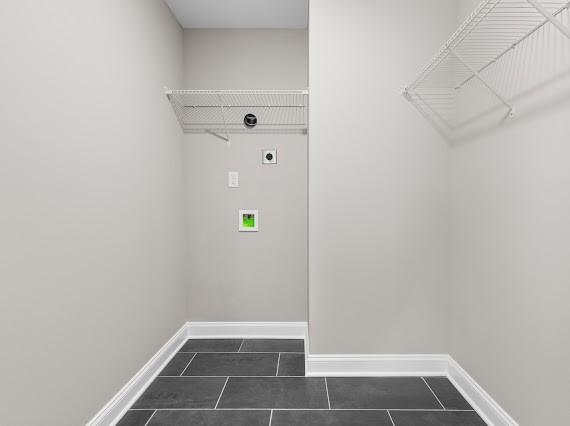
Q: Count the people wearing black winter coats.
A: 0